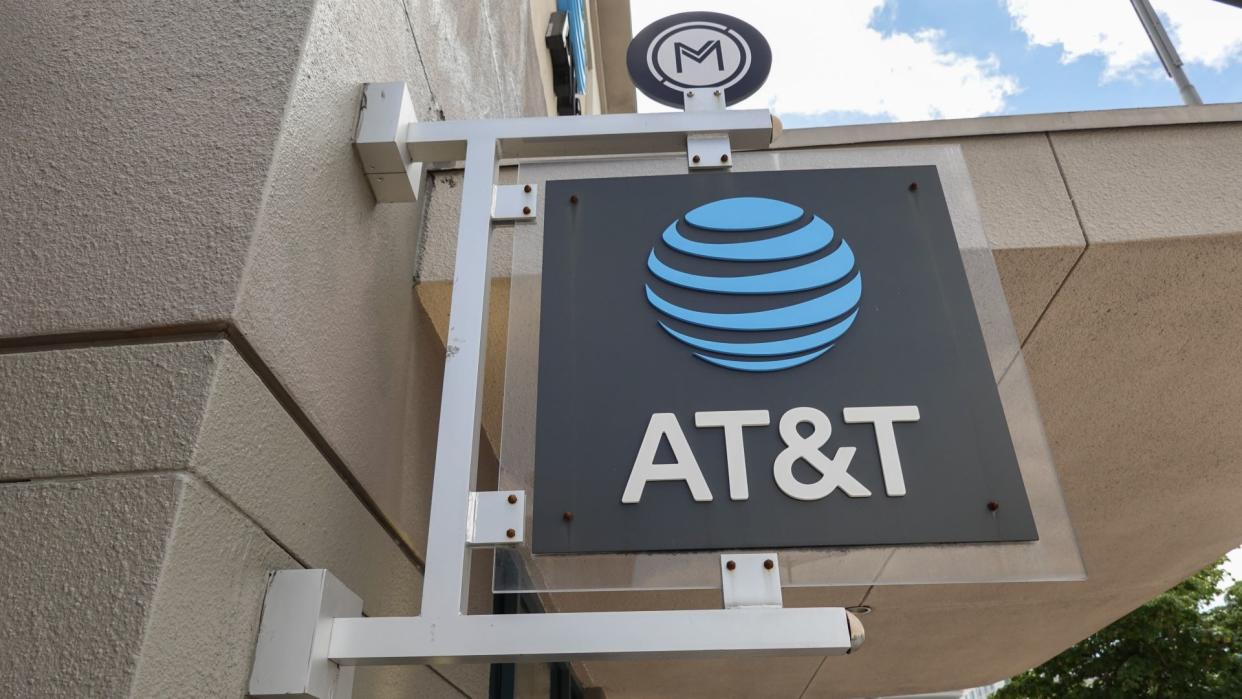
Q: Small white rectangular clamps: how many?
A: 5